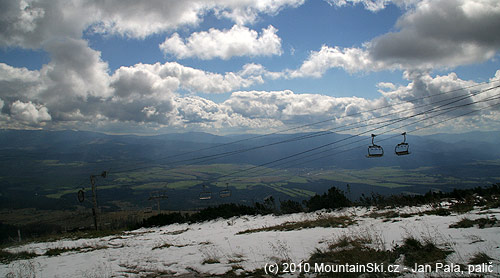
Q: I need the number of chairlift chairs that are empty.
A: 4